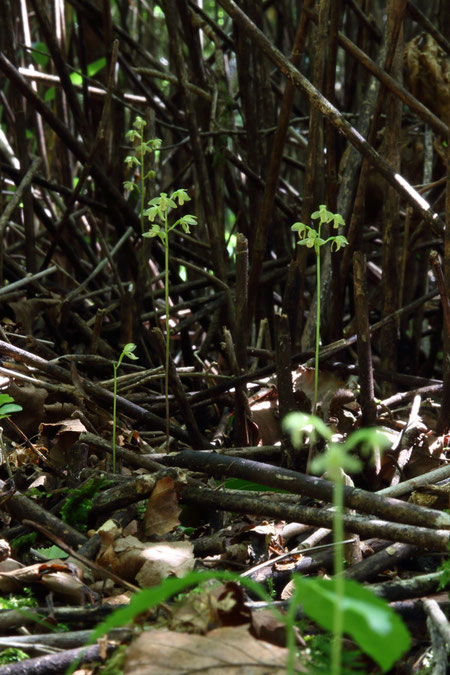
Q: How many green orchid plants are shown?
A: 5